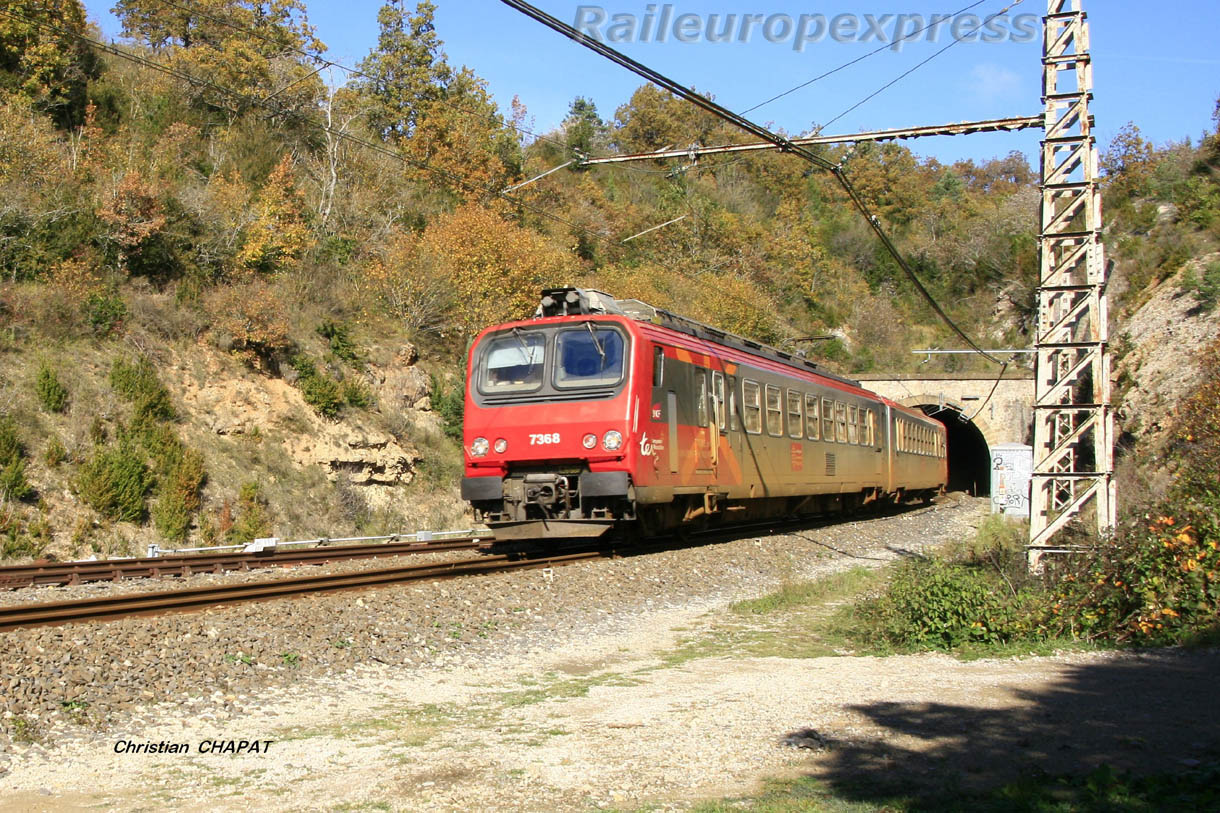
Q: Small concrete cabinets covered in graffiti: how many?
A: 1